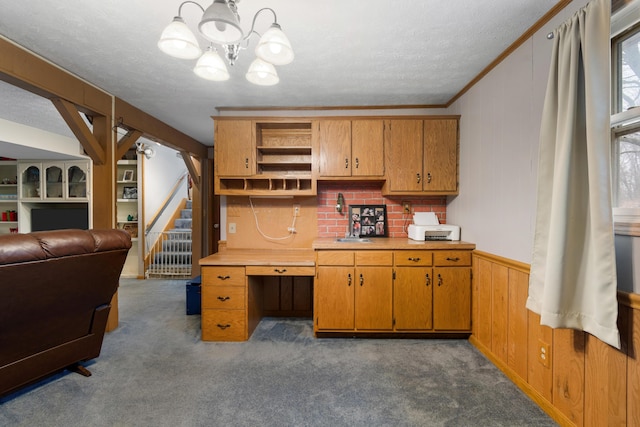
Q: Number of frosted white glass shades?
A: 5